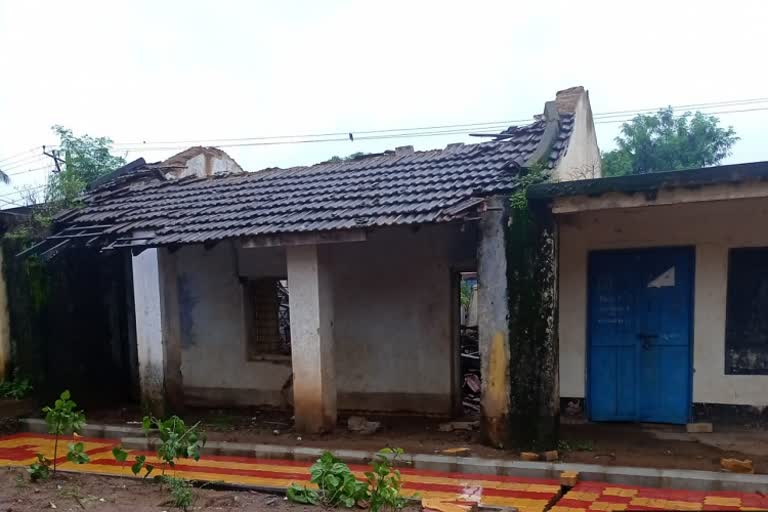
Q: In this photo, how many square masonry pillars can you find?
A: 3